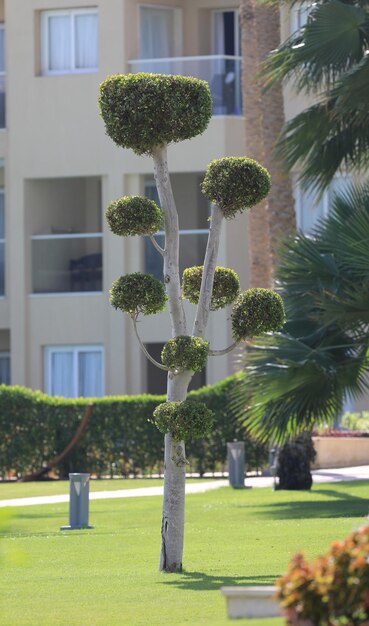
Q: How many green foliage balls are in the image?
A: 8